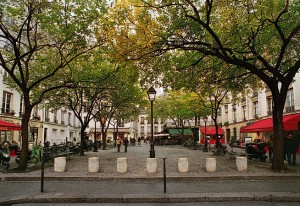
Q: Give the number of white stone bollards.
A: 7